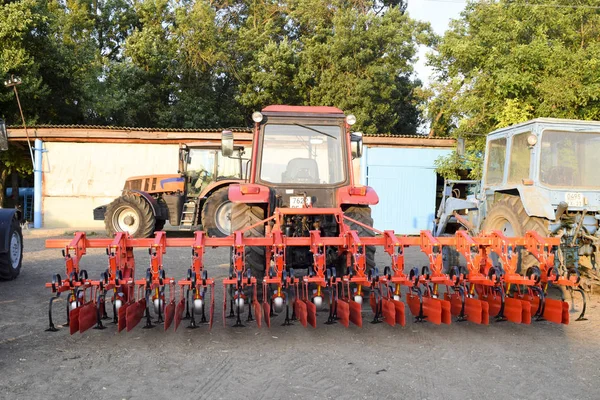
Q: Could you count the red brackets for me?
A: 13